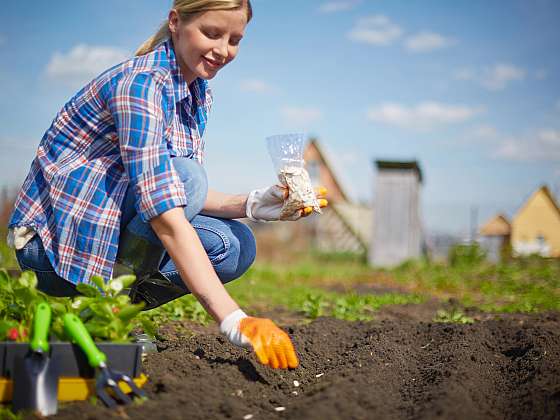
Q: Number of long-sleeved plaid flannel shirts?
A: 1